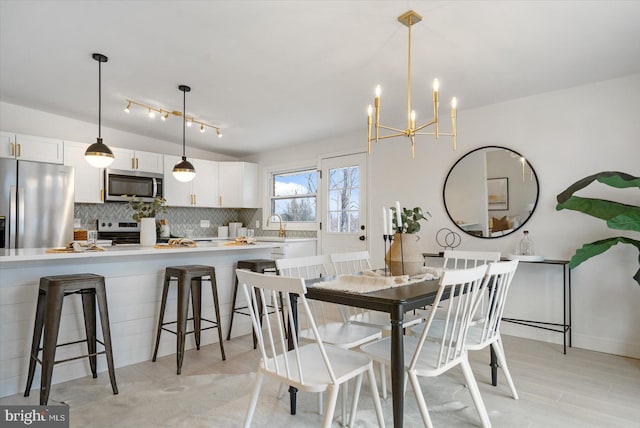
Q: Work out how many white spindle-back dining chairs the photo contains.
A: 6